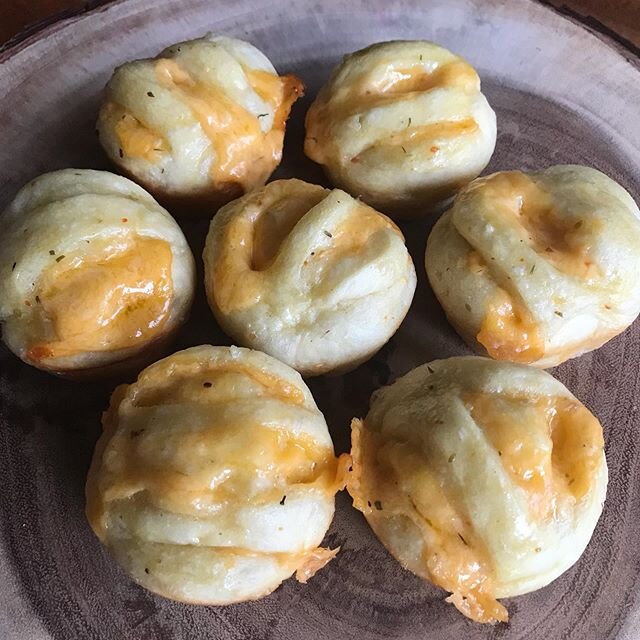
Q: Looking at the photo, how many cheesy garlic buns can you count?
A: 7